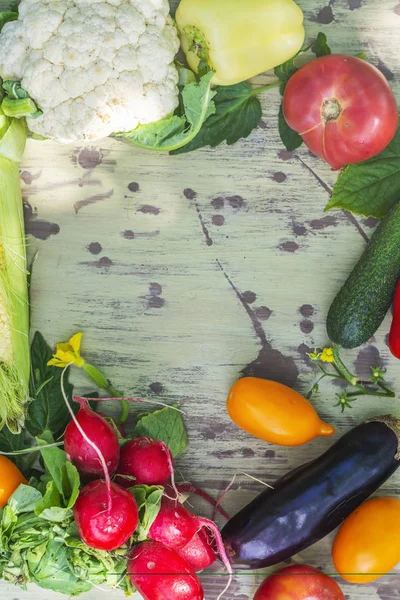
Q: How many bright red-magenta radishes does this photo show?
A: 6